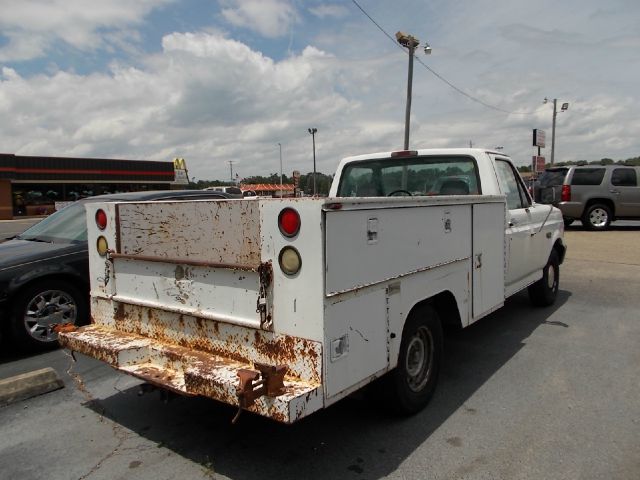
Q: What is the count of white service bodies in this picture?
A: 1